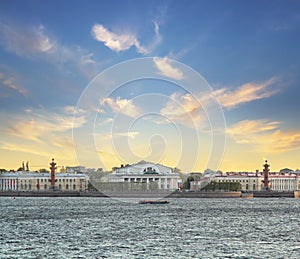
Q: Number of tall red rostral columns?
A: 2